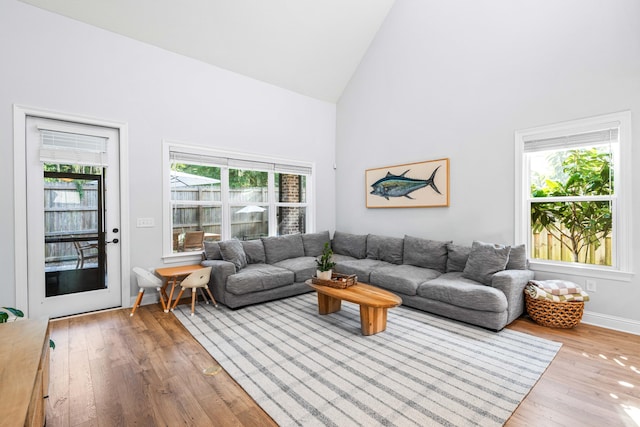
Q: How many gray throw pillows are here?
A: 2